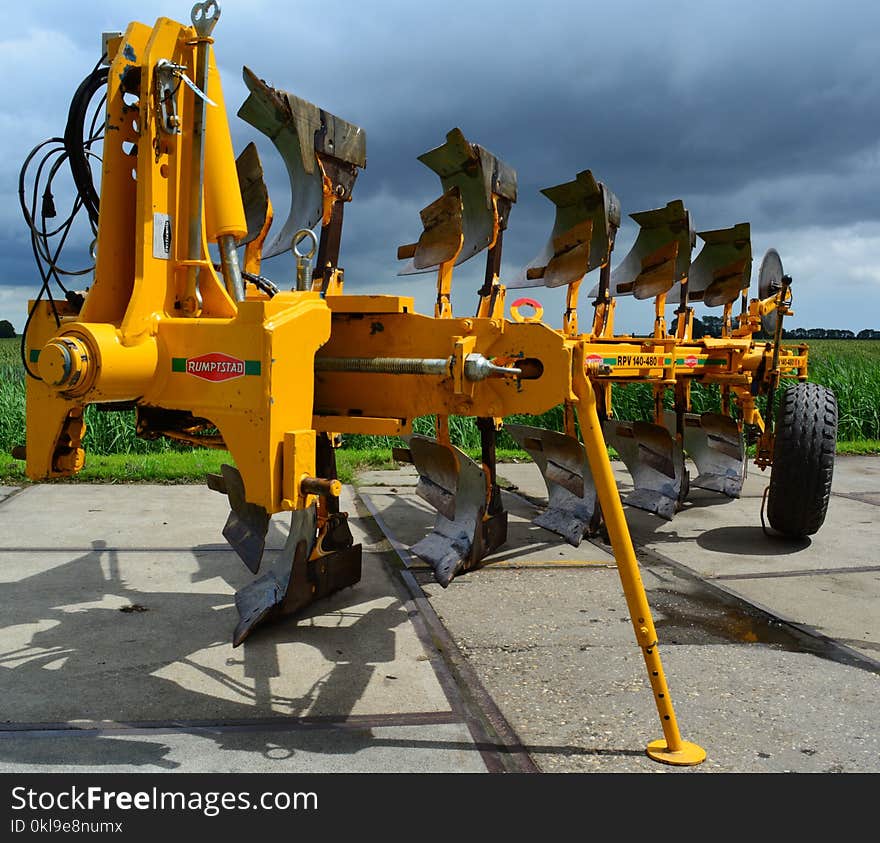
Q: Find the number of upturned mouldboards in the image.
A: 5